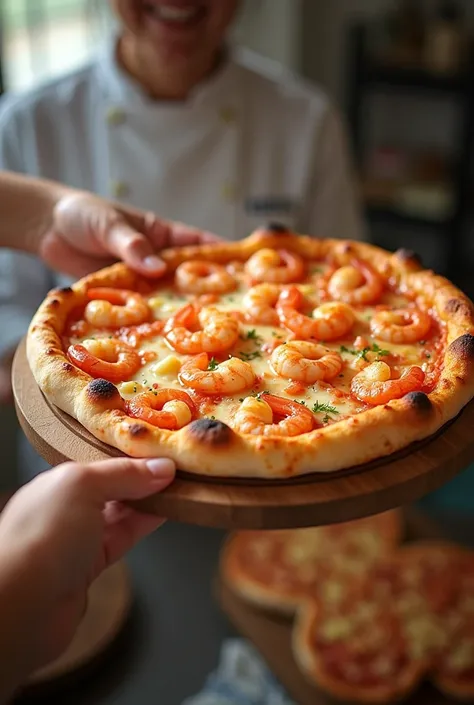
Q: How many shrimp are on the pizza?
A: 14